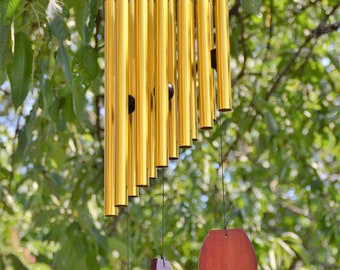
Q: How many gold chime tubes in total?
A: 12